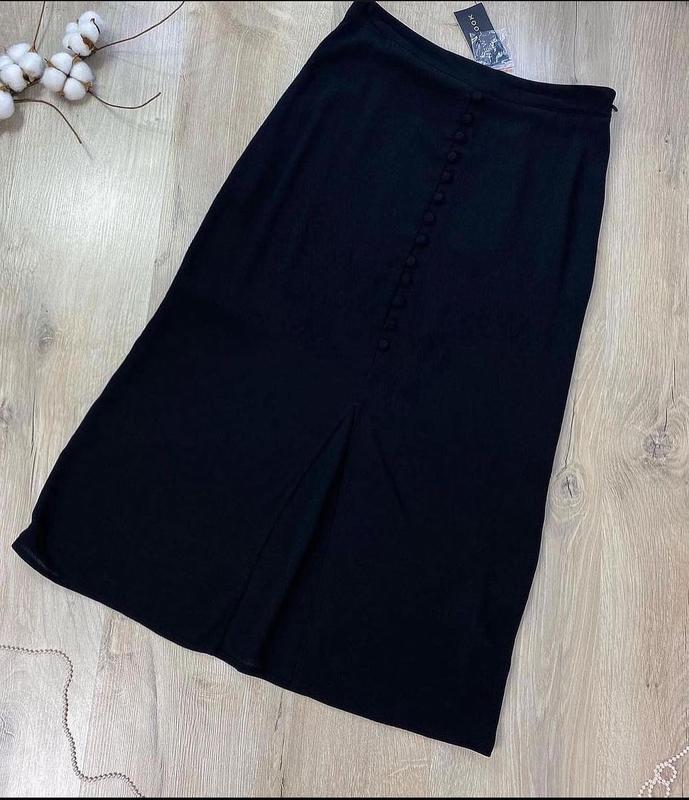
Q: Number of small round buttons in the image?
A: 13